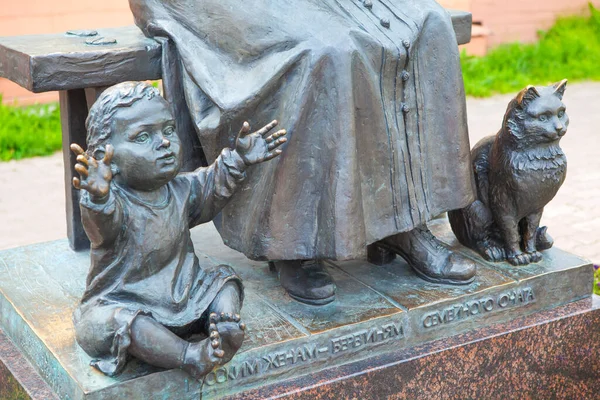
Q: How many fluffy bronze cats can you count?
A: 1